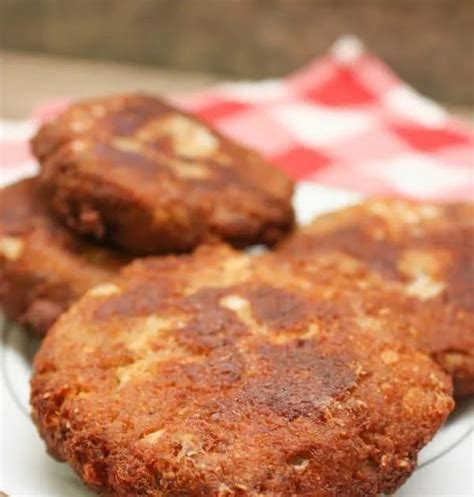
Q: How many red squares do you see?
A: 4